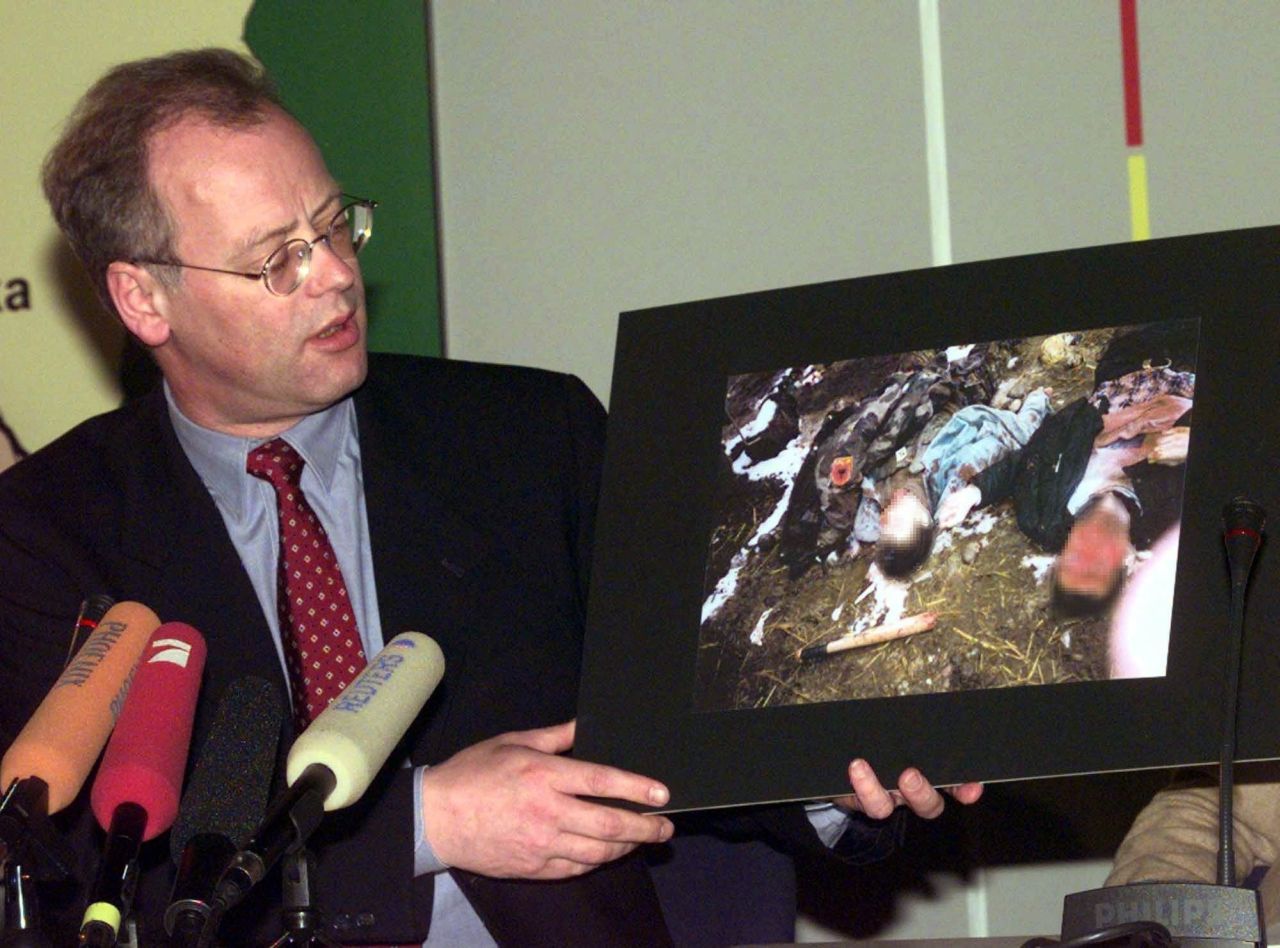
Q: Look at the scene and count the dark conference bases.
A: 1